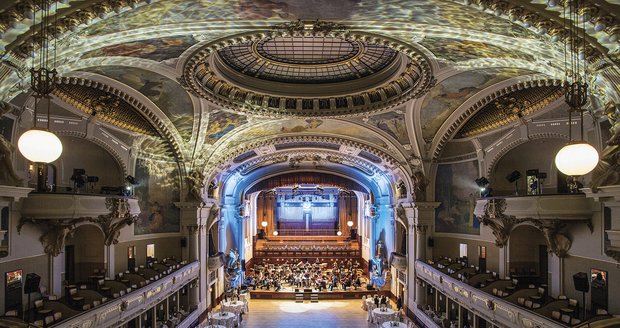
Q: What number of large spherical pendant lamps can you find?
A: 2